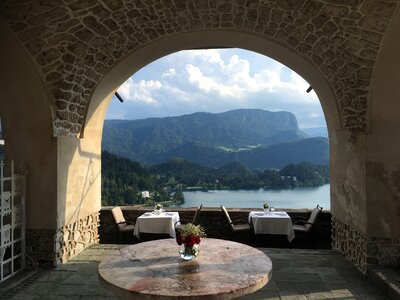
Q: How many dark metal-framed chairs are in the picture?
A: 4